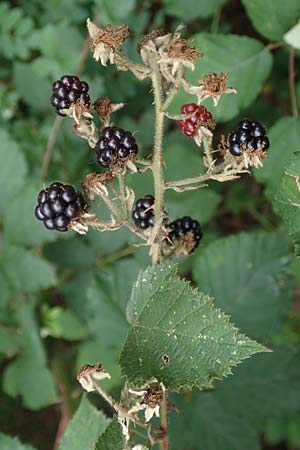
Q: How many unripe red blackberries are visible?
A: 1